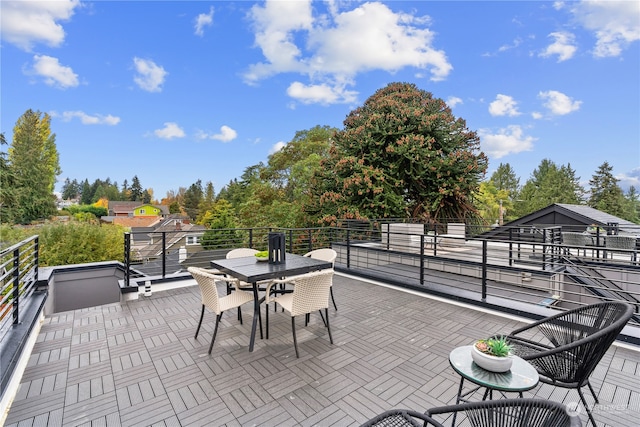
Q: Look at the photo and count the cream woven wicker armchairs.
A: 4